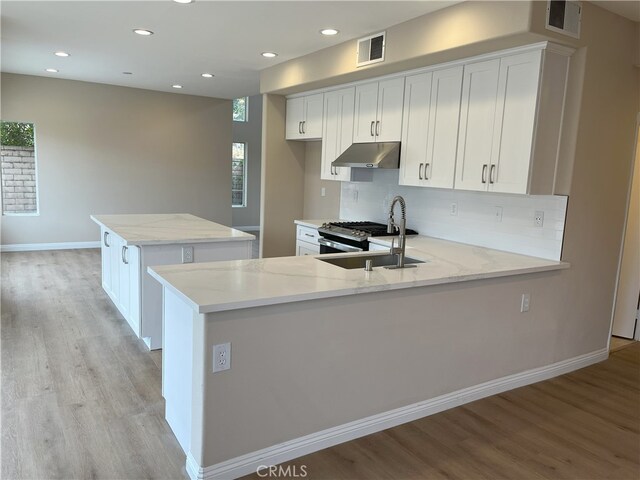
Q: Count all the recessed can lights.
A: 8